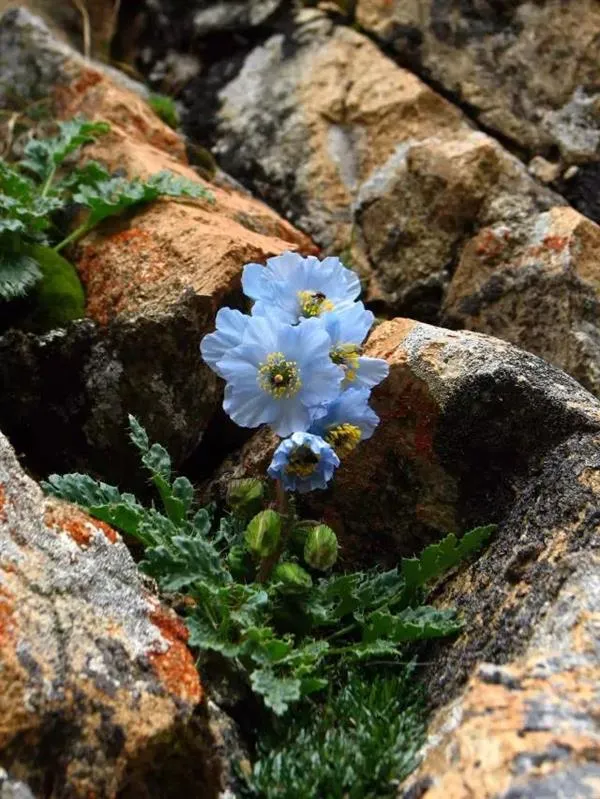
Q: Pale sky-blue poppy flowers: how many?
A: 5